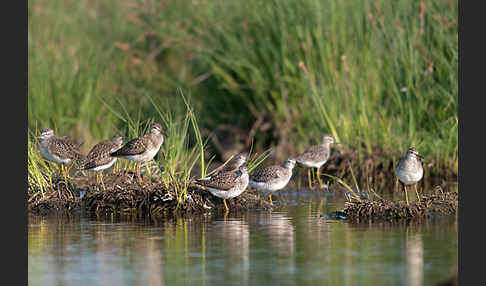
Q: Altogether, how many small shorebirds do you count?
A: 8